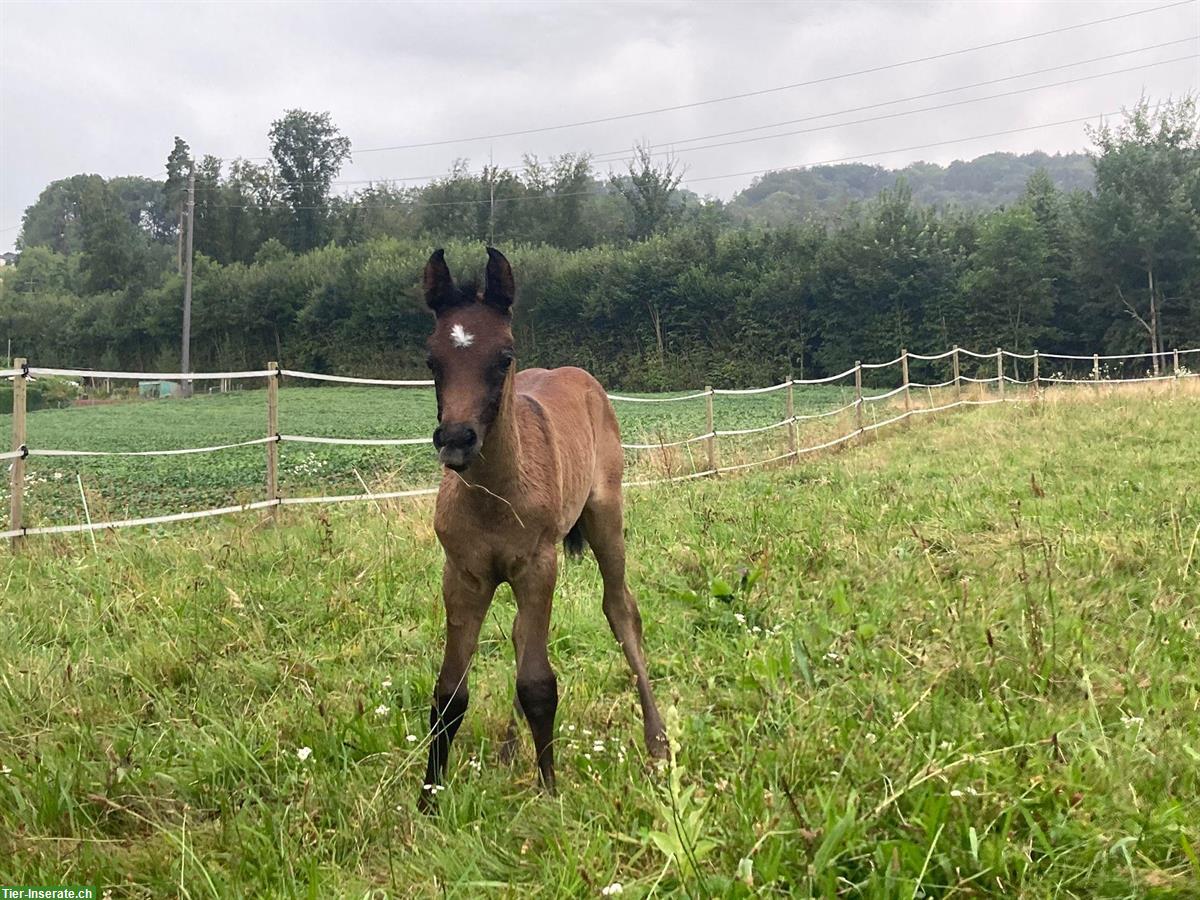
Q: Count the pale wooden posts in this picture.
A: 11